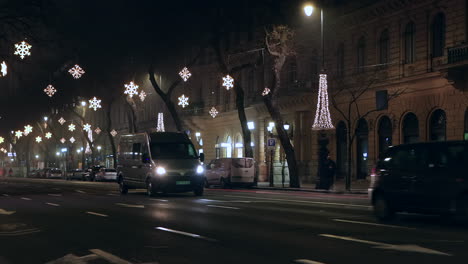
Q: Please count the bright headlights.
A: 2